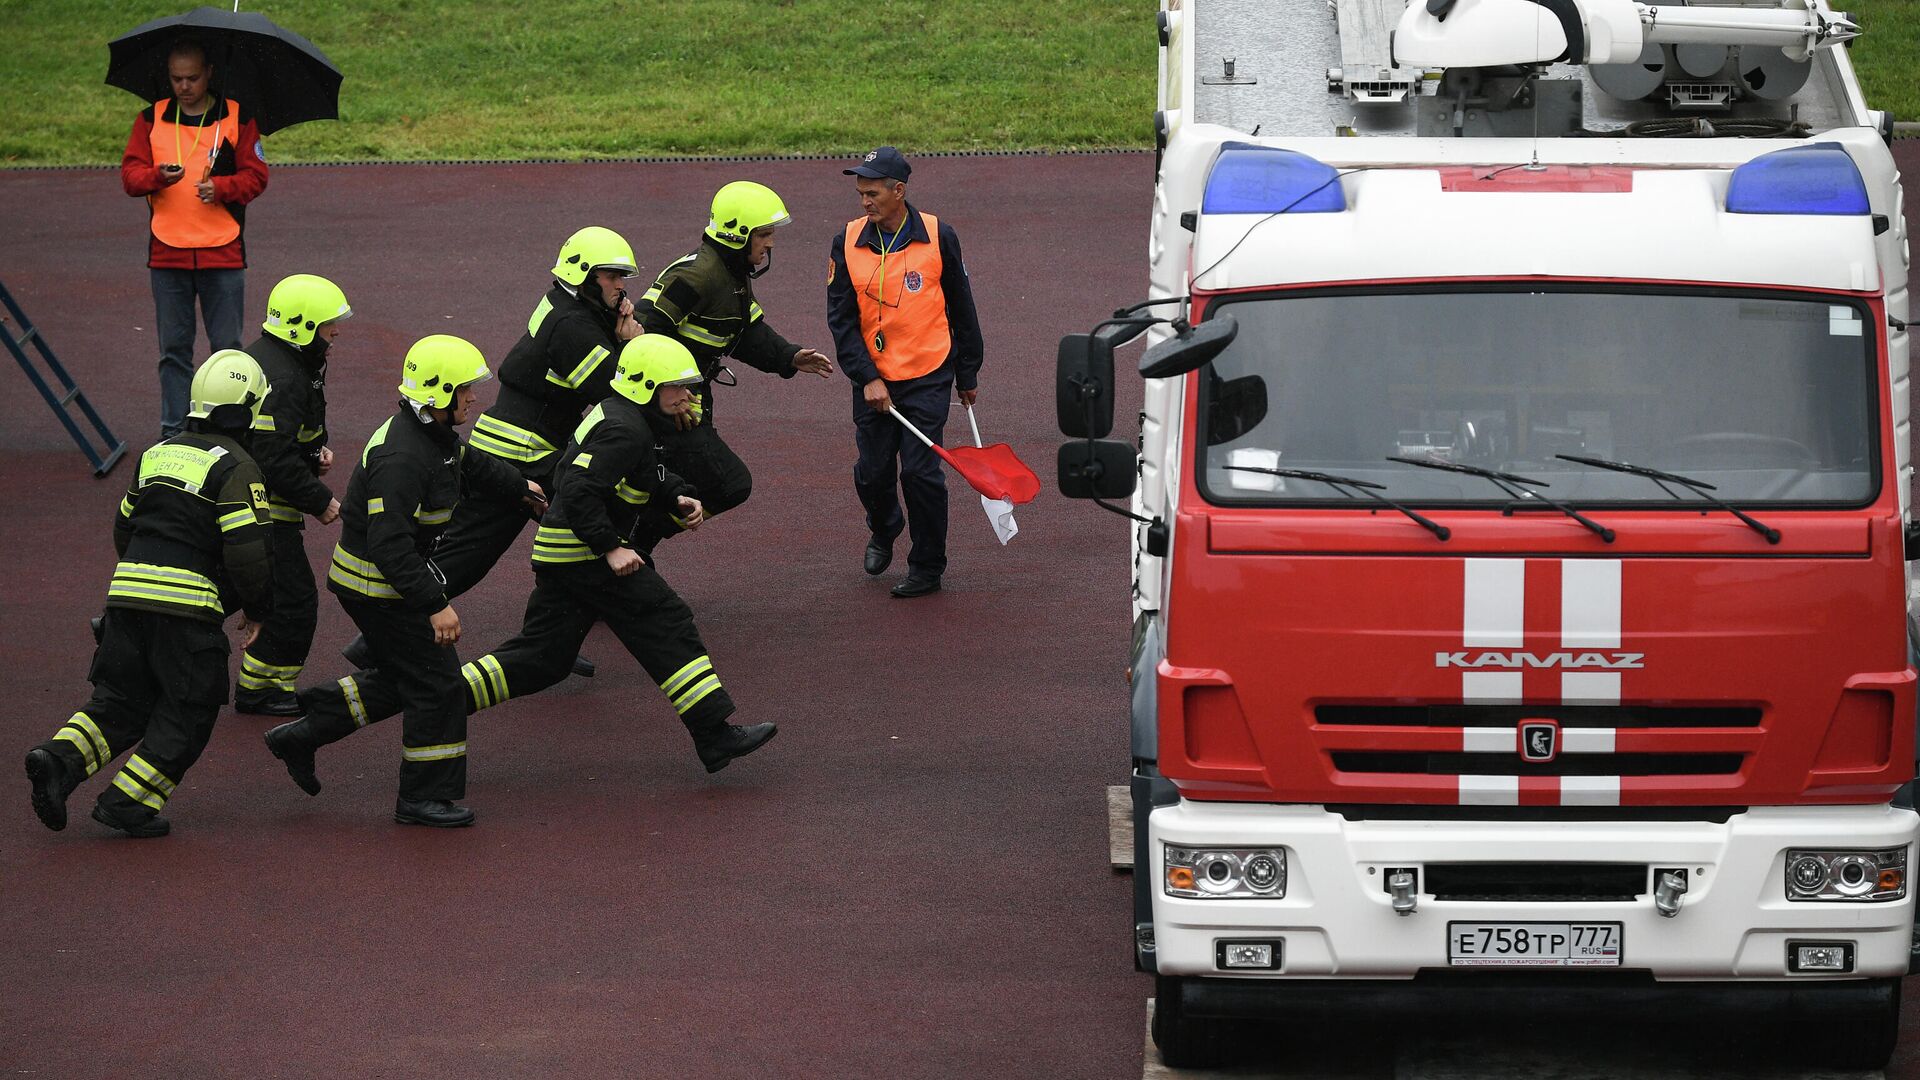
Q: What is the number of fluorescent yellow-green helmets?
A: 6